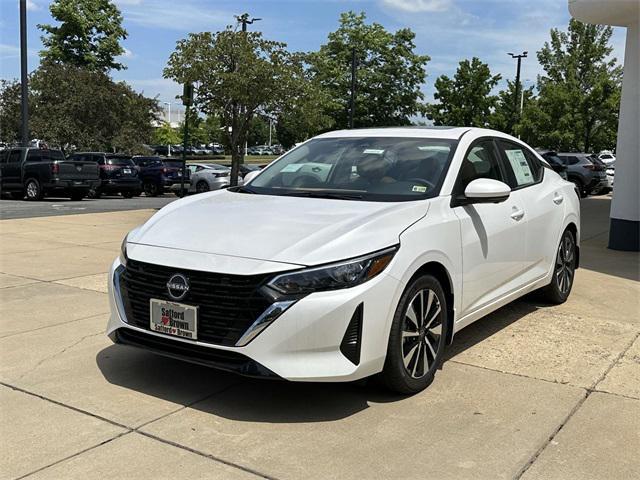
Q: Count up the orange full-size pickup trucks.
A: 0